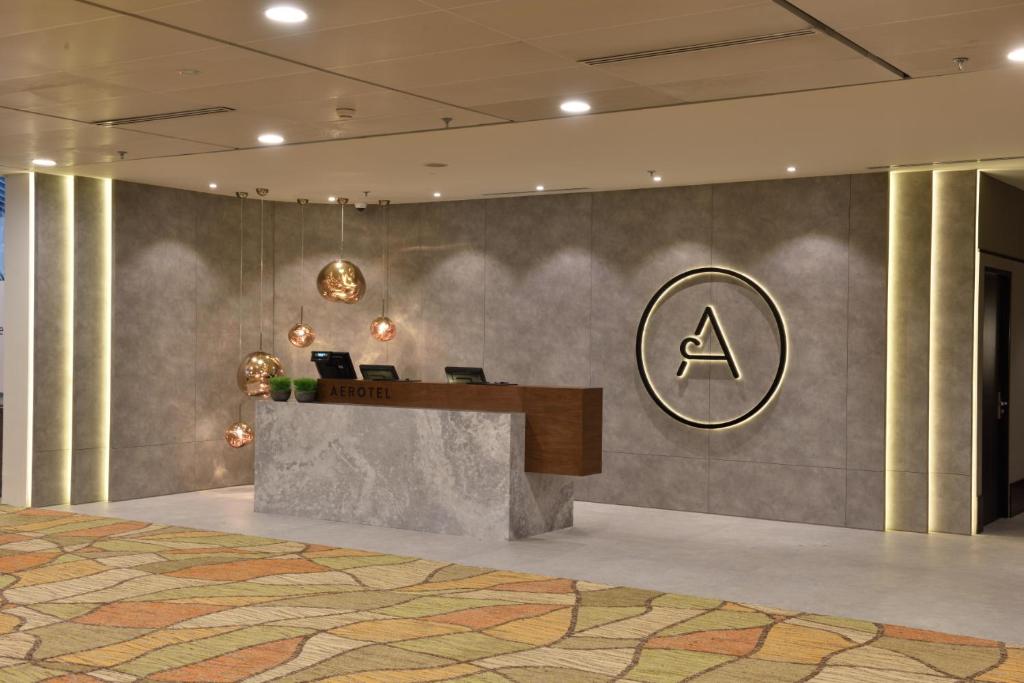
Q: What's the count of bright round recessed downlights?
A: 11